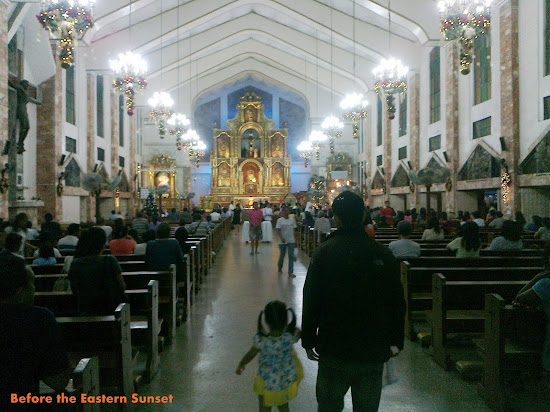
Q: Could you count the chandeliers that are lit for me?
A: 12